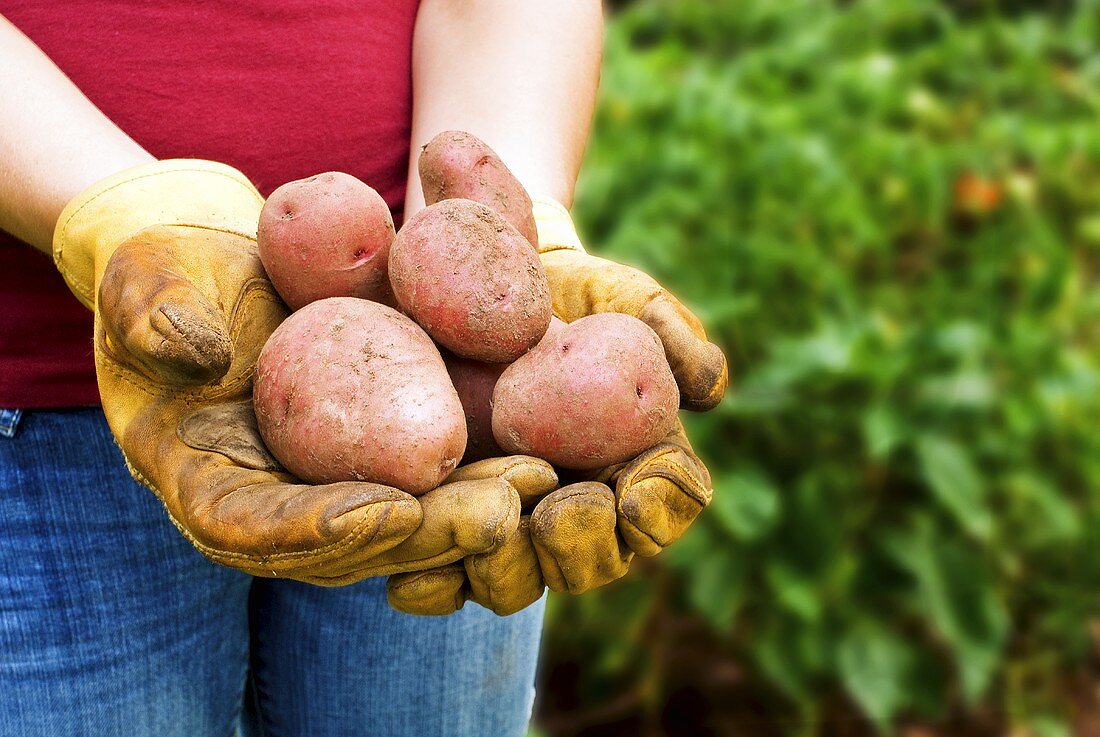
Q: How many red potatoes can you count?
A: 6